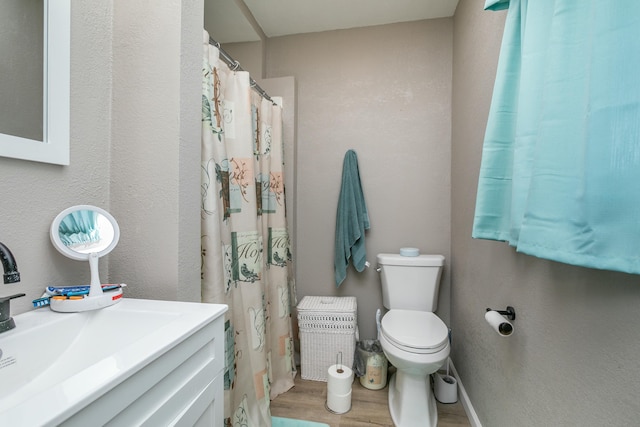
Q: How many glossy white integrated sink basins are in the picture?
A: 1